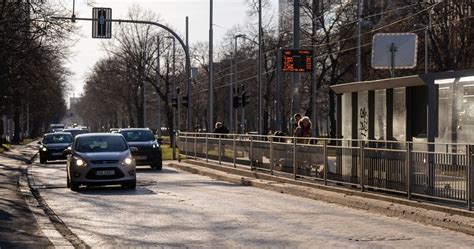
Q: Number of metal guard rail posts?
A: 13